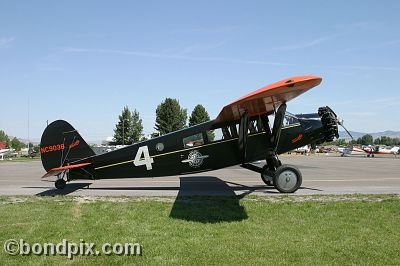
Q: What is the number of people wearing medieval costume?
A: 0